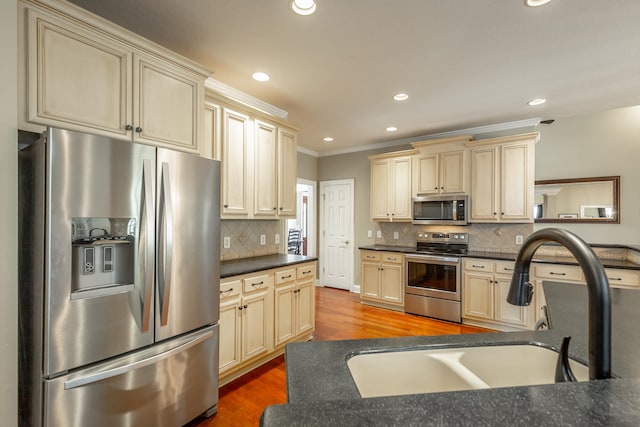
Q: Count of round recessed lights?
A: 7